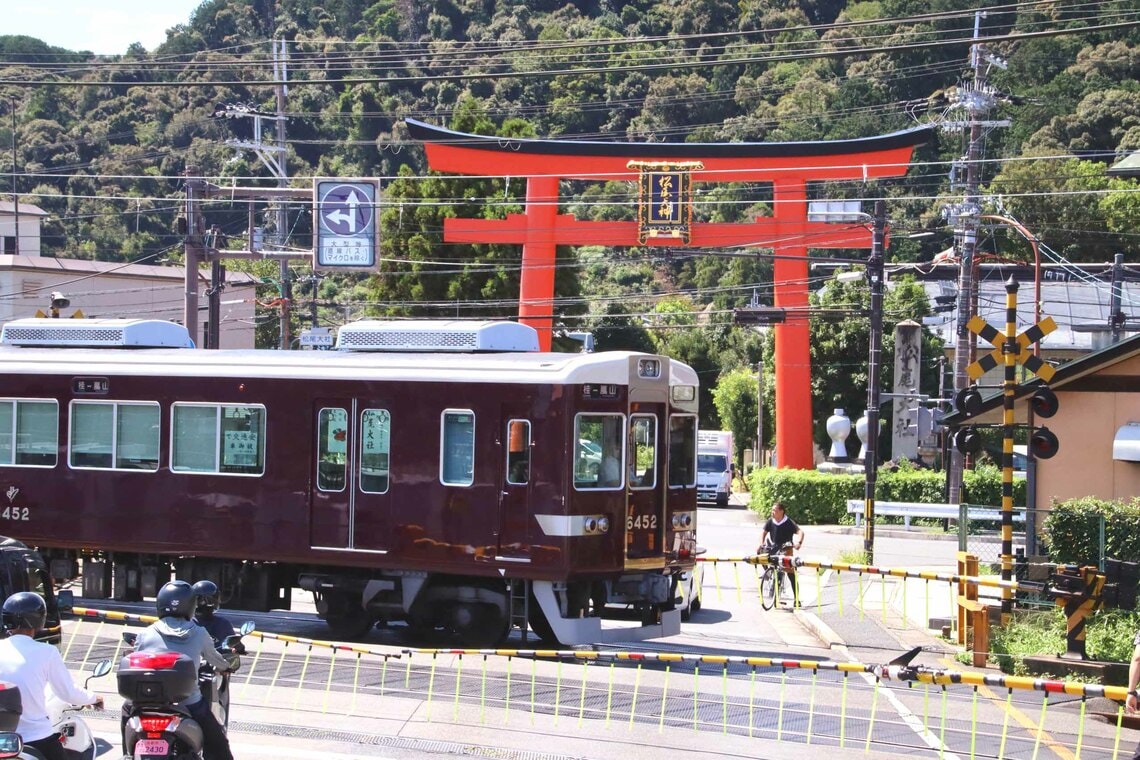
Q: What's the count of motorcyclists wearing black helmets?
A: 3